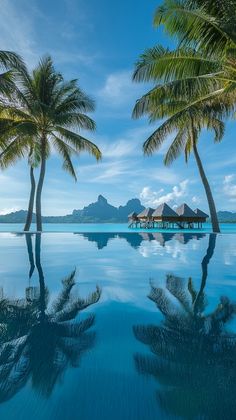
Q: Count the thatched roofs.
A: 5